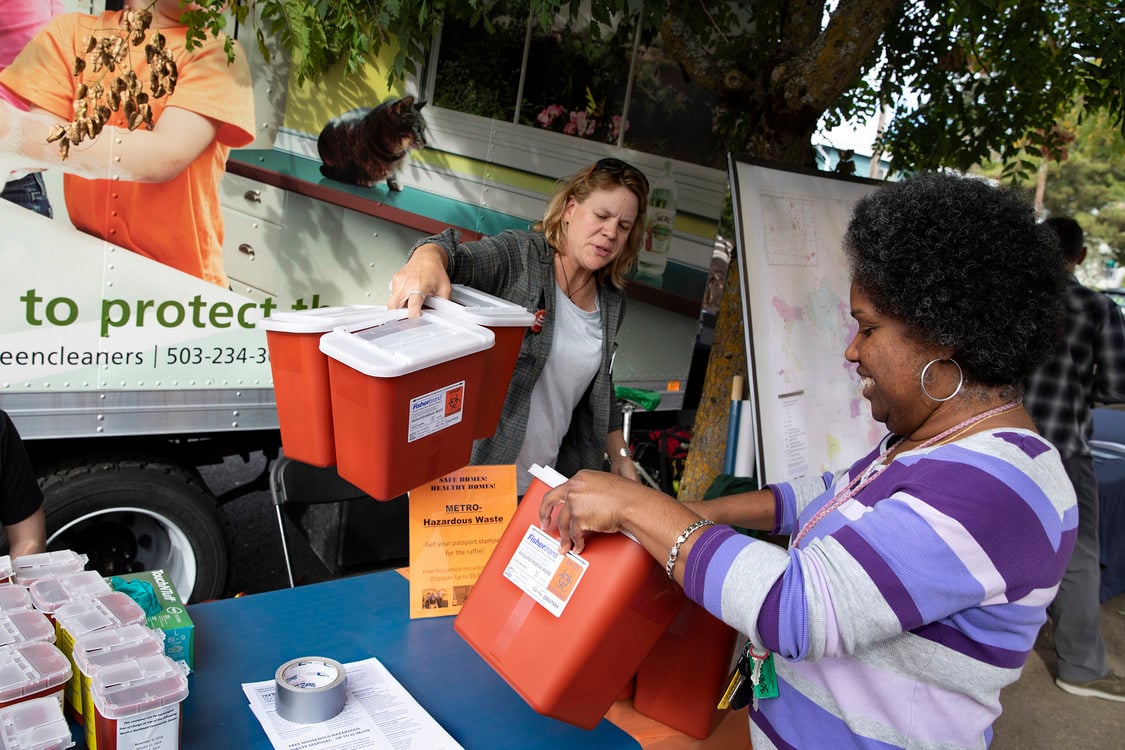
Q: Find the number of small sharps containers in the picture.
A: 10